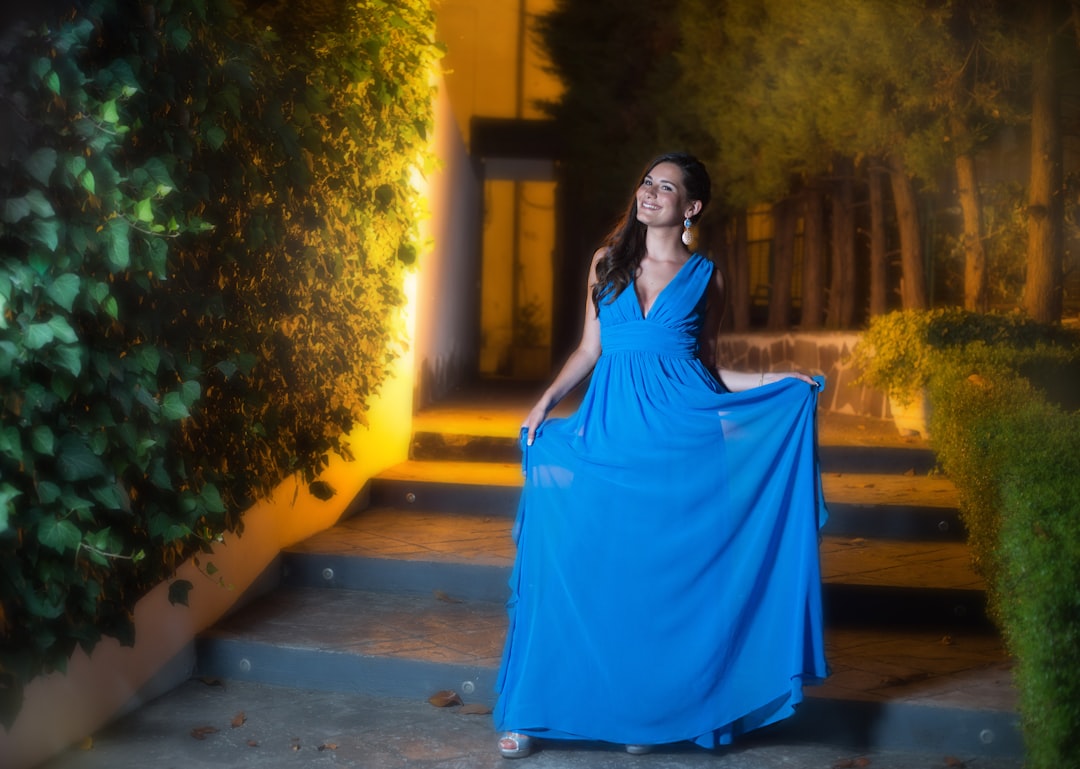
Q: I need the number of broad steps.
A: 4